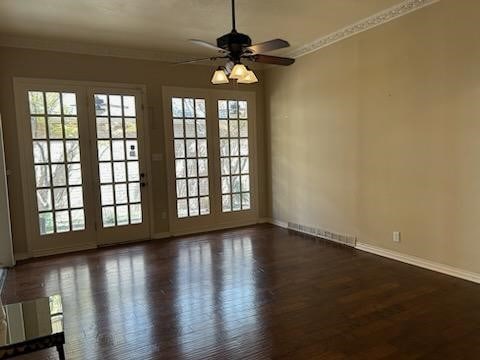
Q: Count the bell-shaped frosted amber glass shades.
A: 3